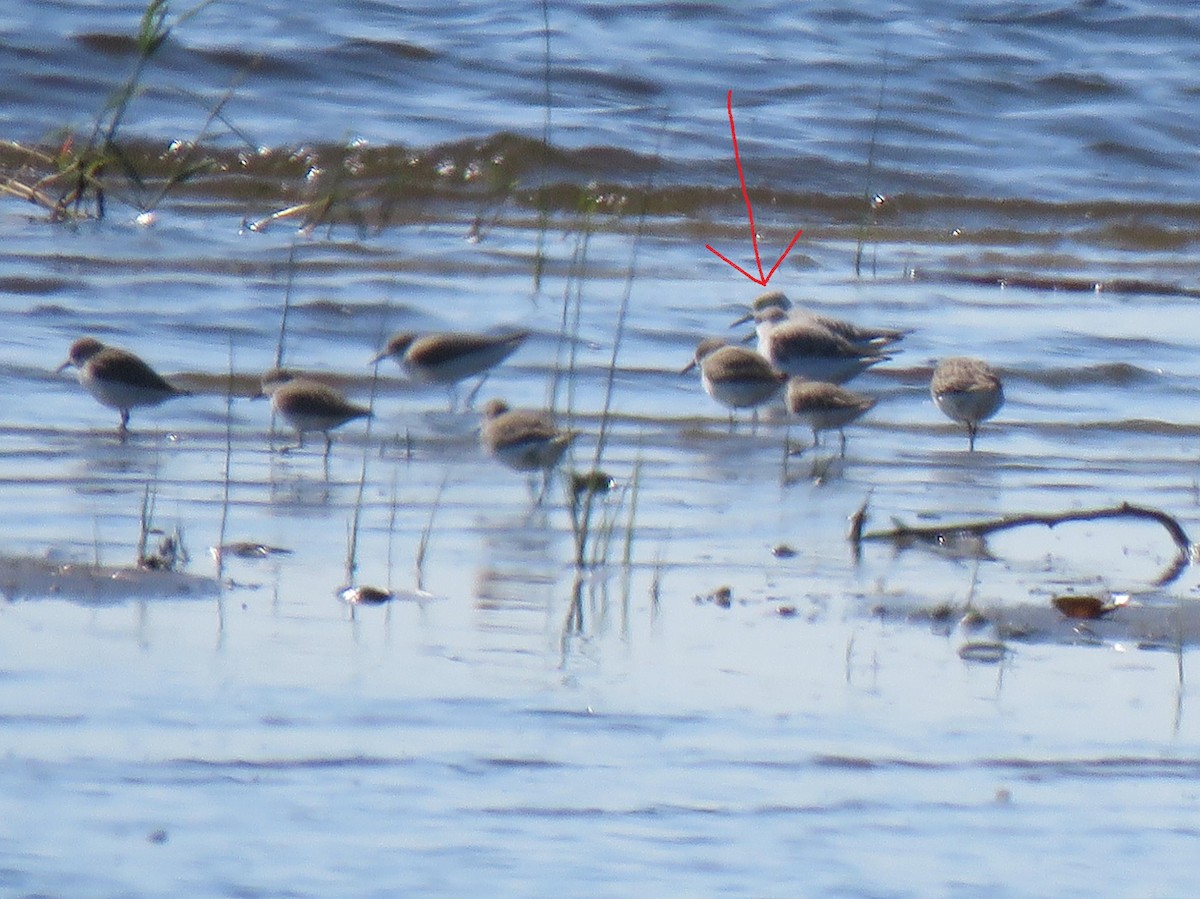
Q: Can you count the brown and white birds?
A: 9